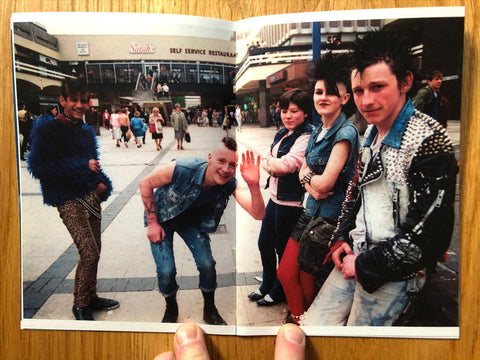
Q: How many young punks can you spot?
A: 5